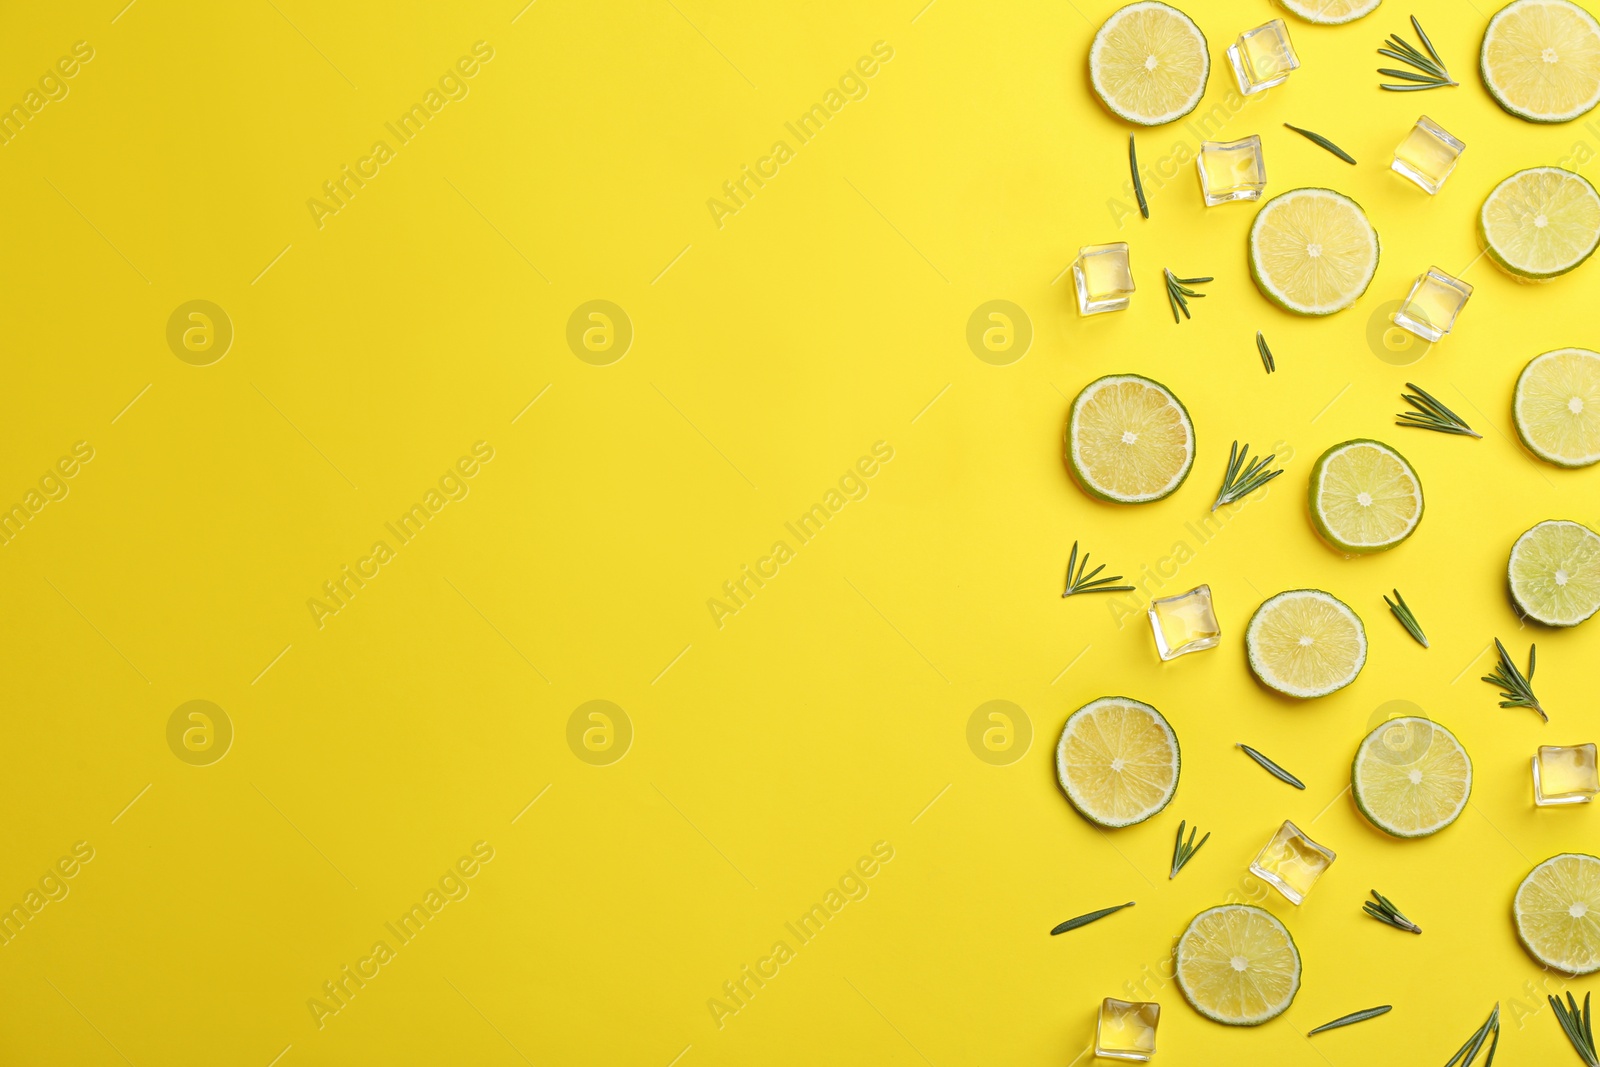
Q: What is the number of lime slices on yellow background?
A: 14